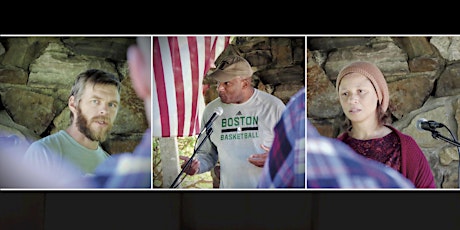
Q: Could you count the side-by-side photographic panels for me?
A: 3